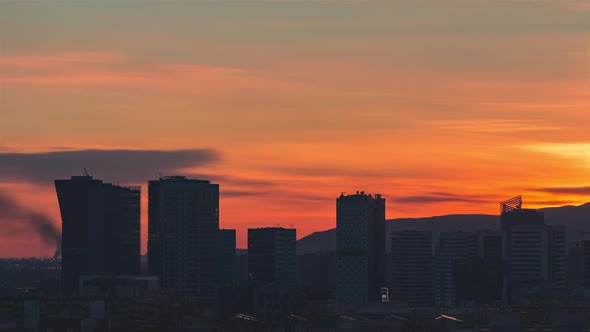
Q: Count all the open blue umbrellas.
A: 0